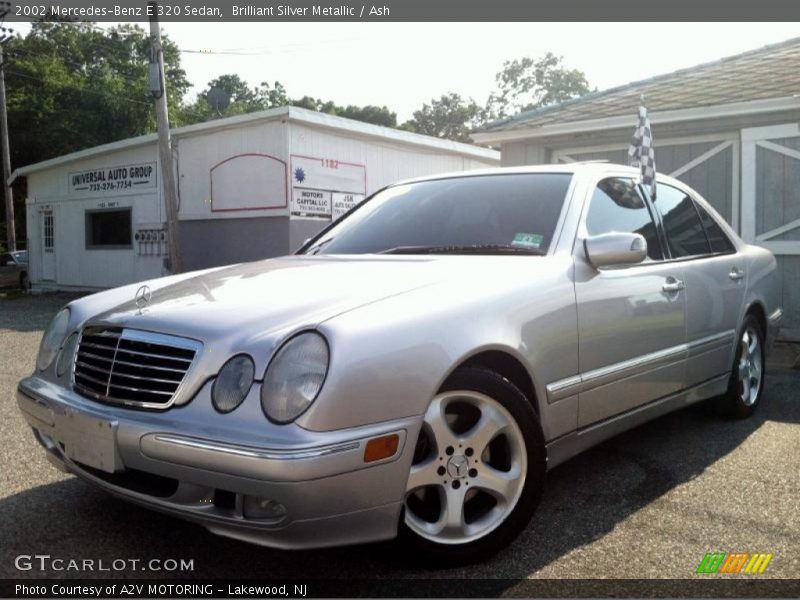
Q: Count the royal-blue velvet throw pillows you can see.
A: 0